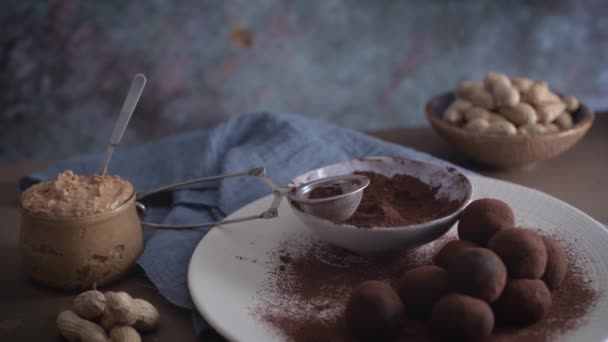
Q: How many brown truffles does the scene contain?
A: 9